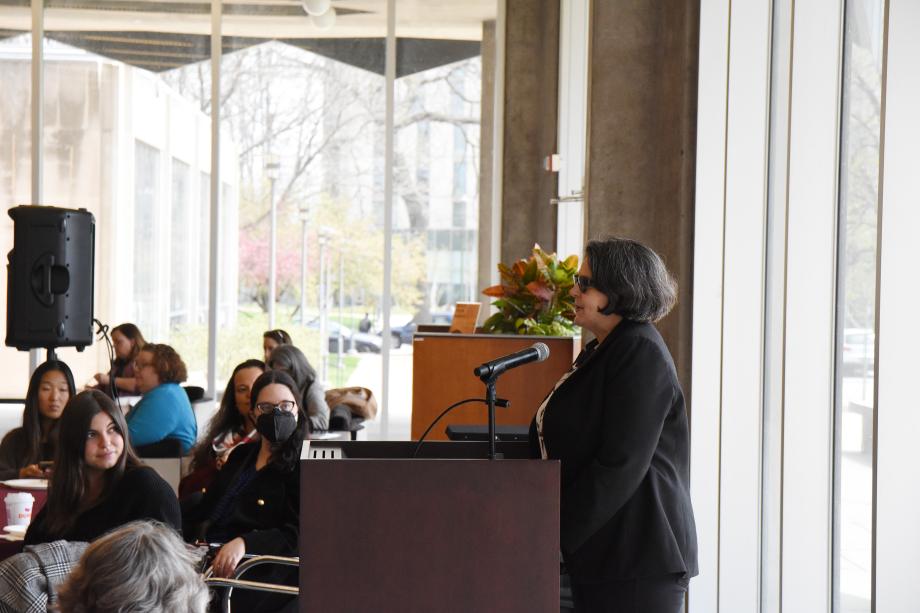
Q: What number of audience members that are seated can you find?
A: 9